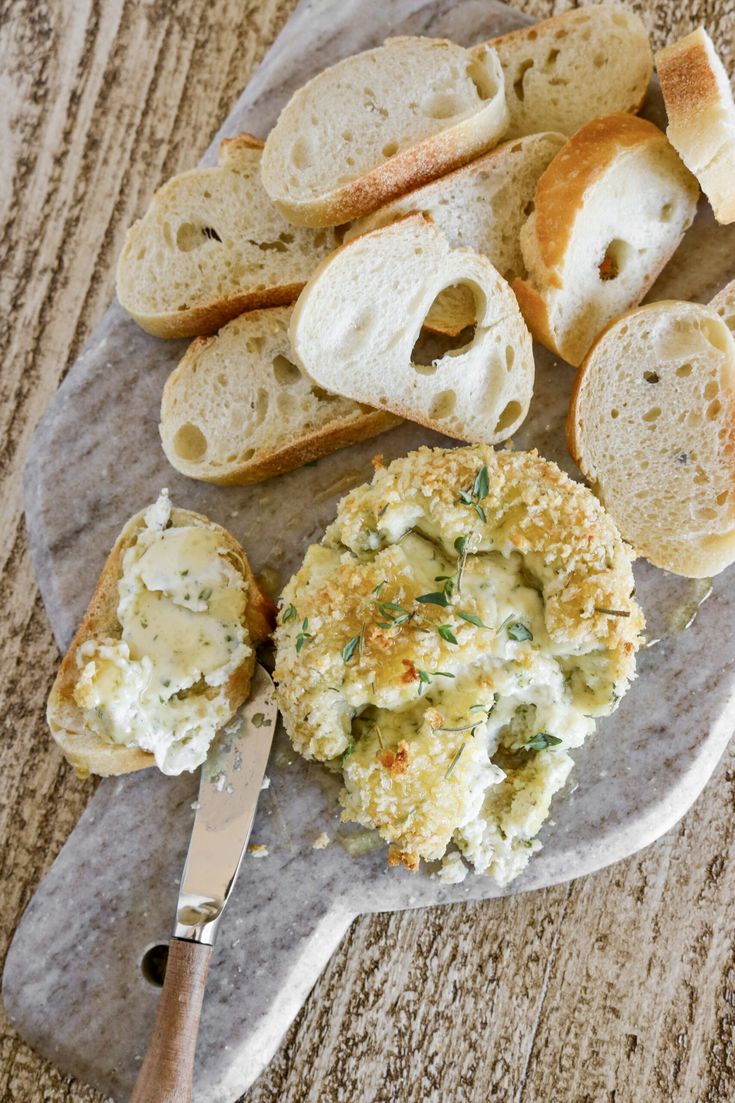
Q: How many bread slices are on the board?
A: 11